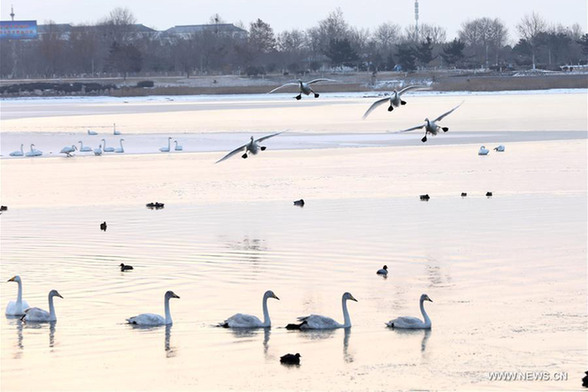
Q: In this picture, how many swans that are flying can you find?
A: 4